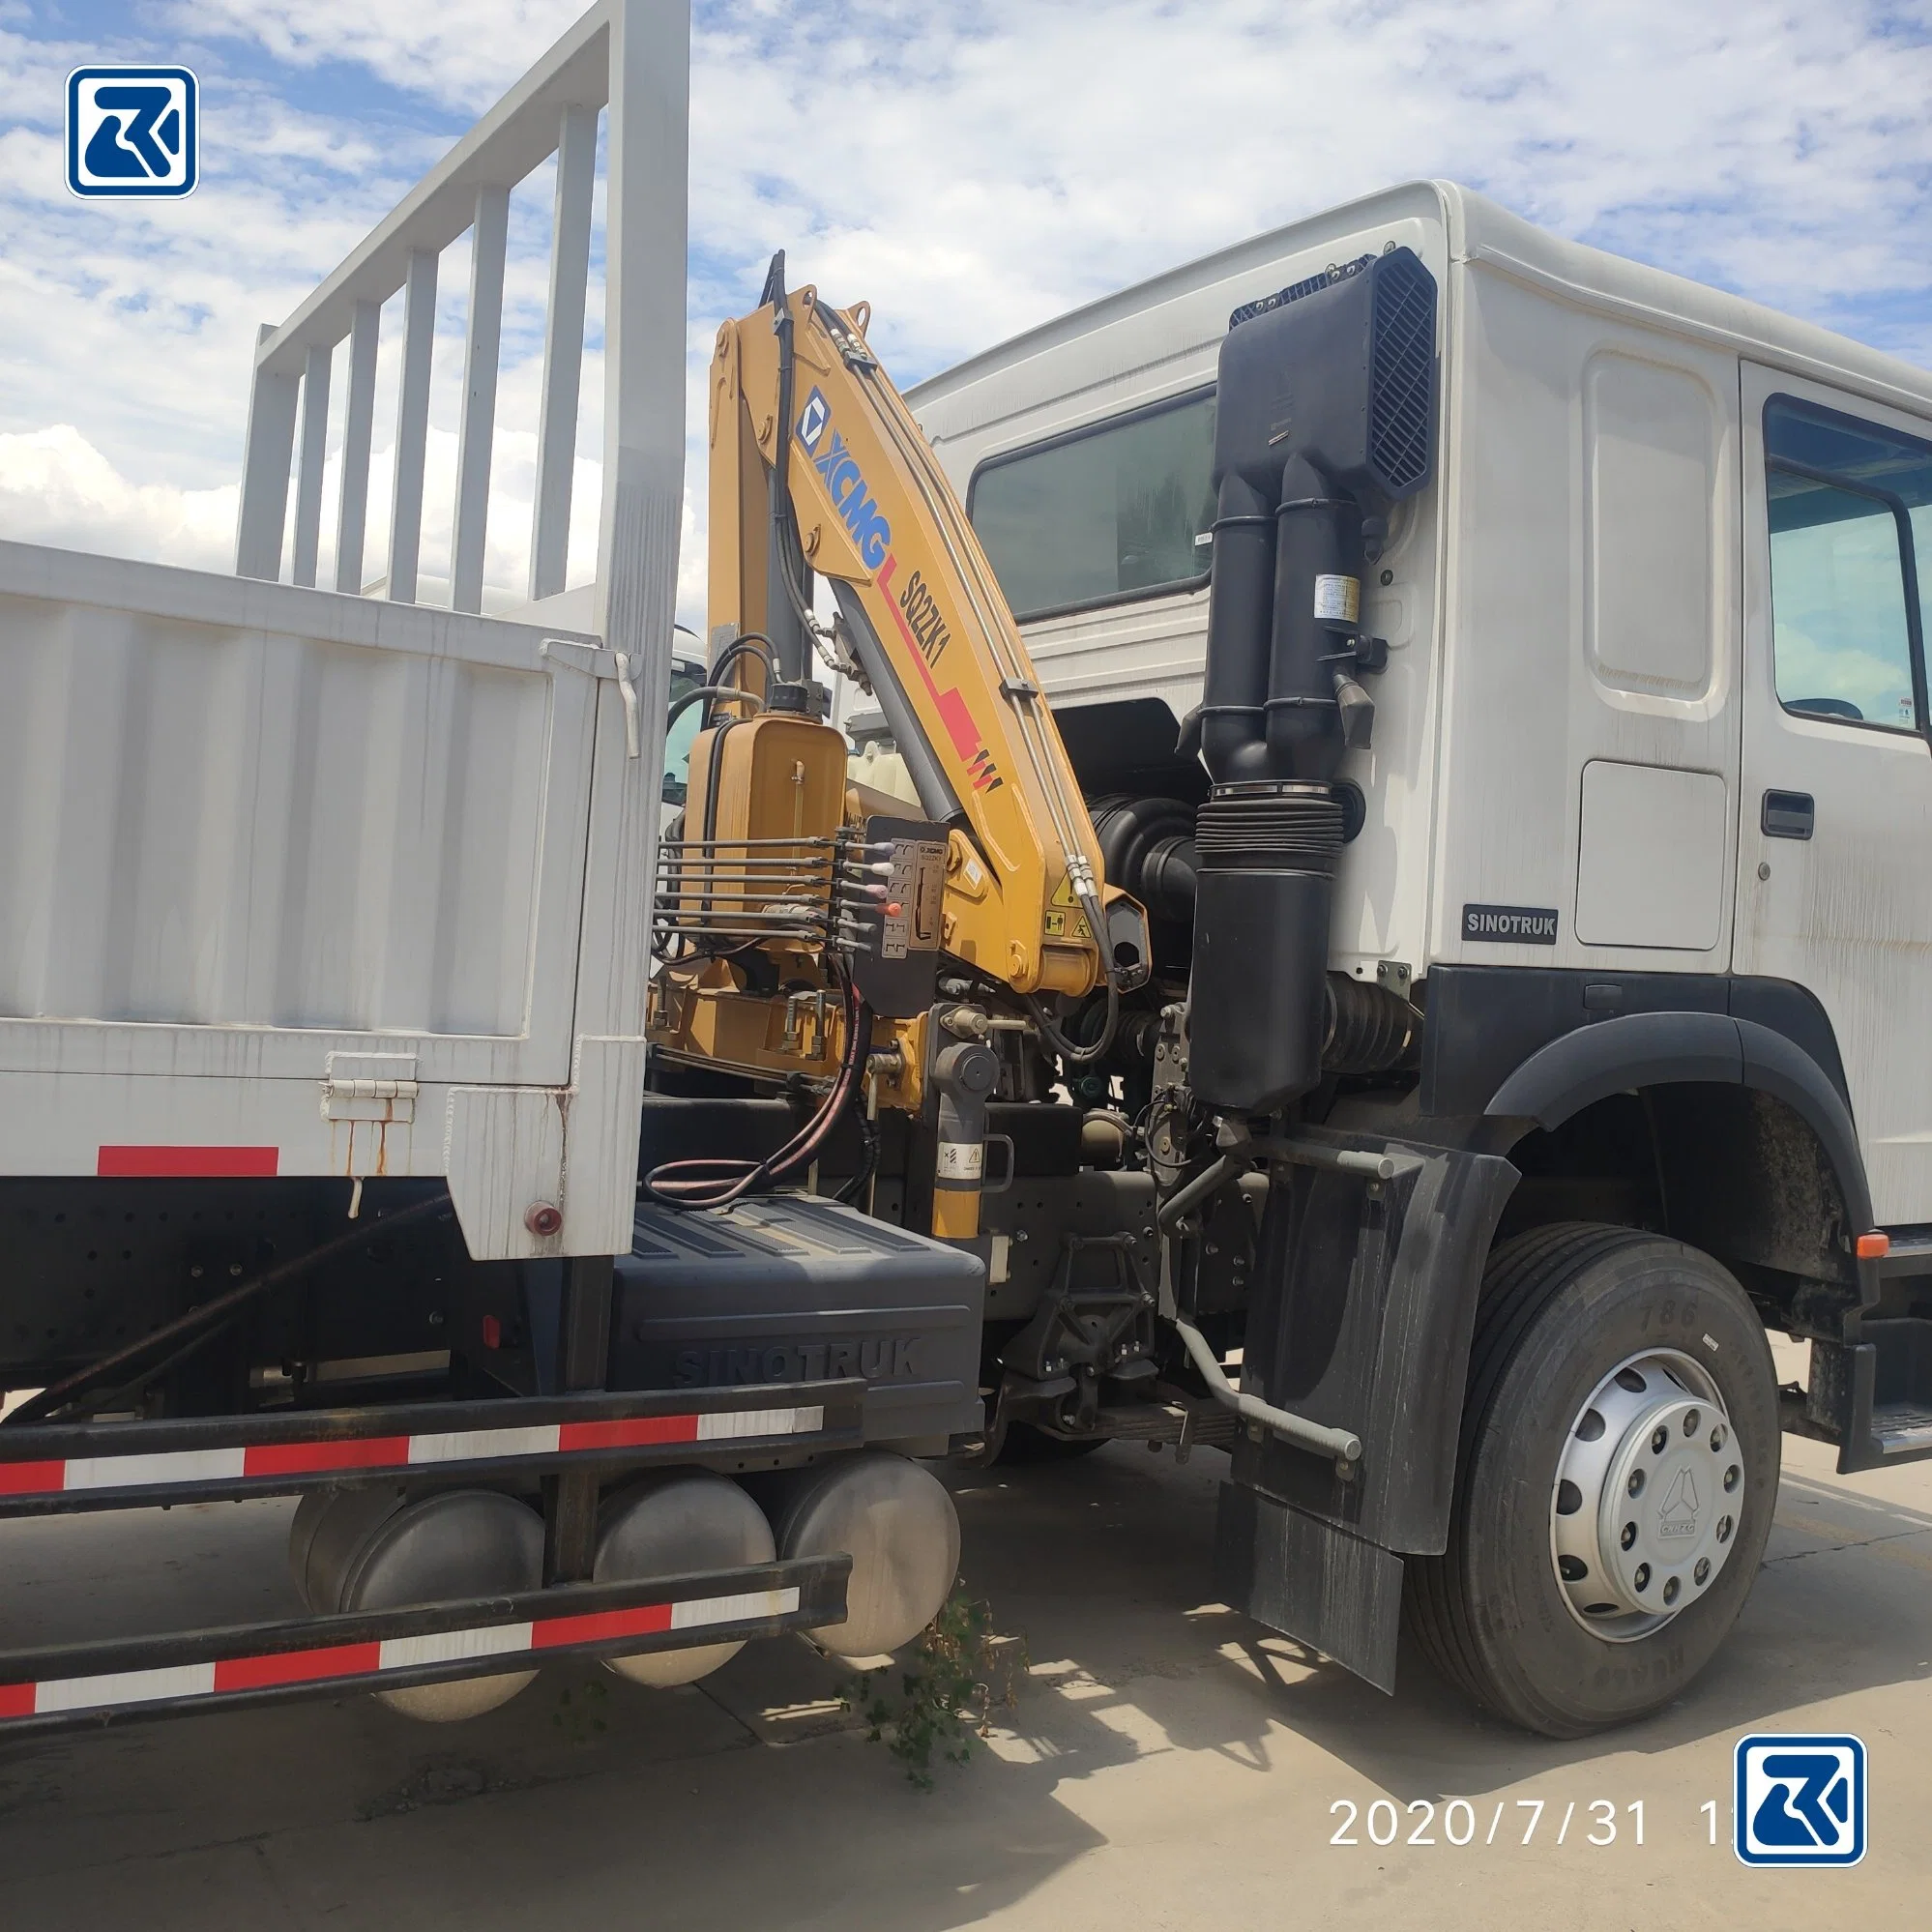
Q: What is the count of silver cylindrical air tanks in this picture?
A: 3